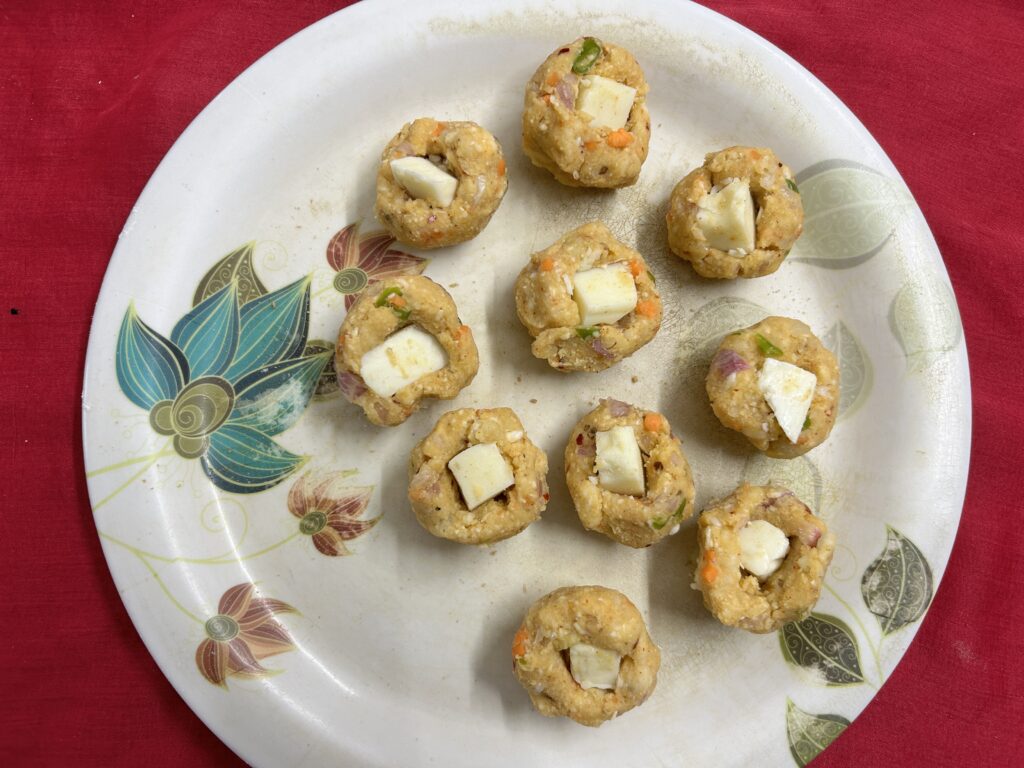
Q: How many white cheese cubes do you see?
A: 10